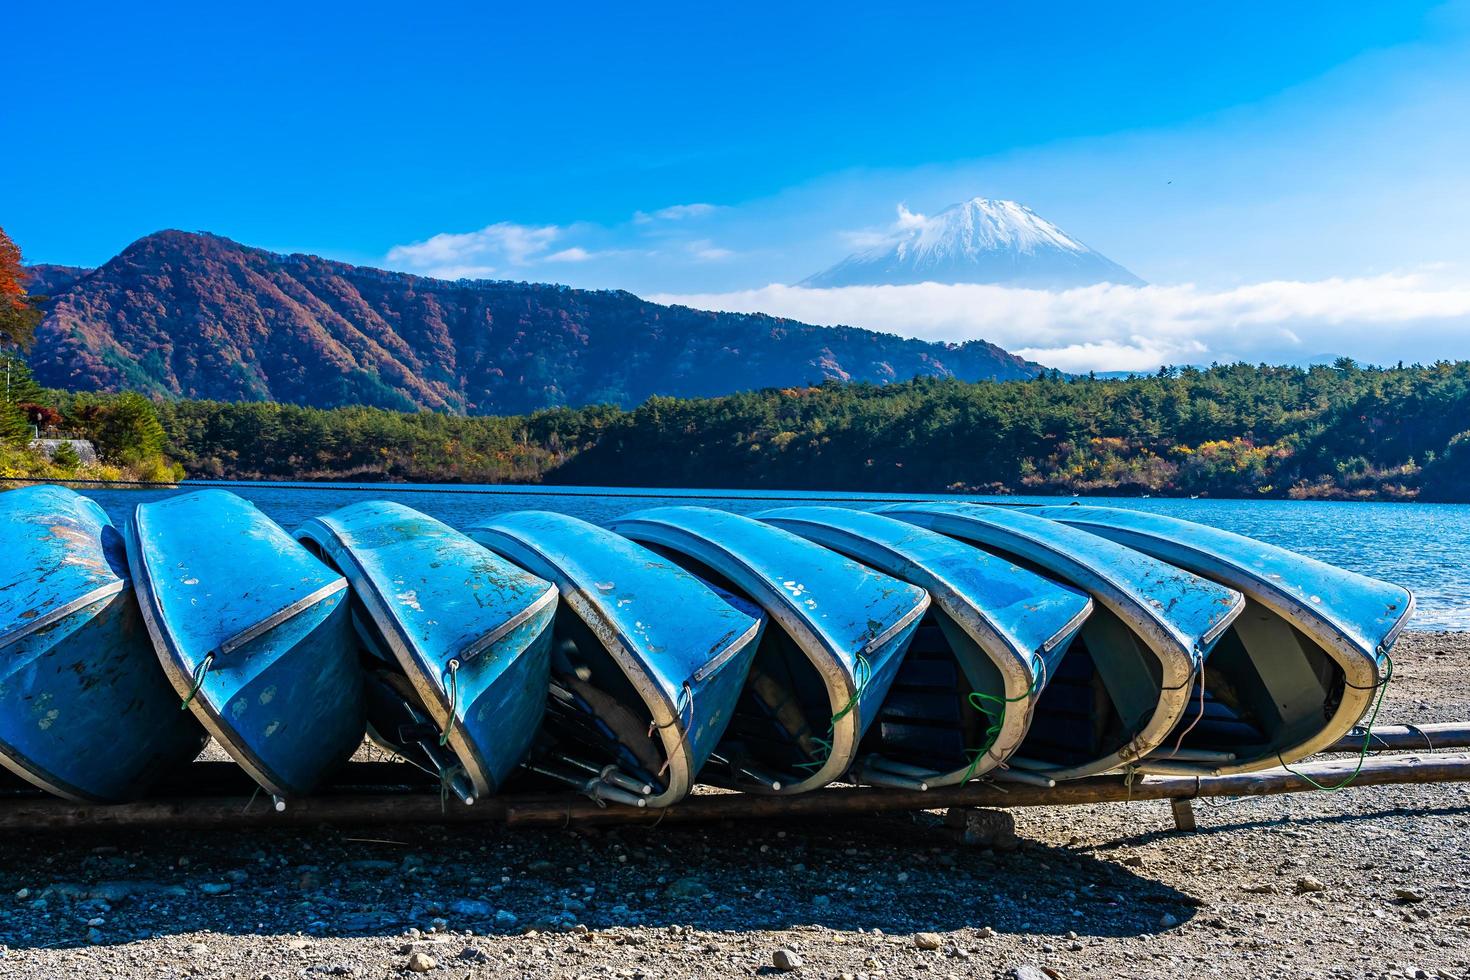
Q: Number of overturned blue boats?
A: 8